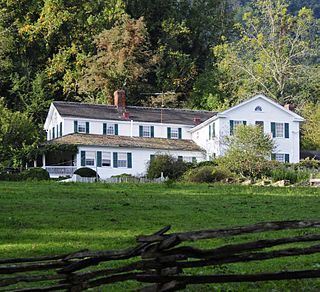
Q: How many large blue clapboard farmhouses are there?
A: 0